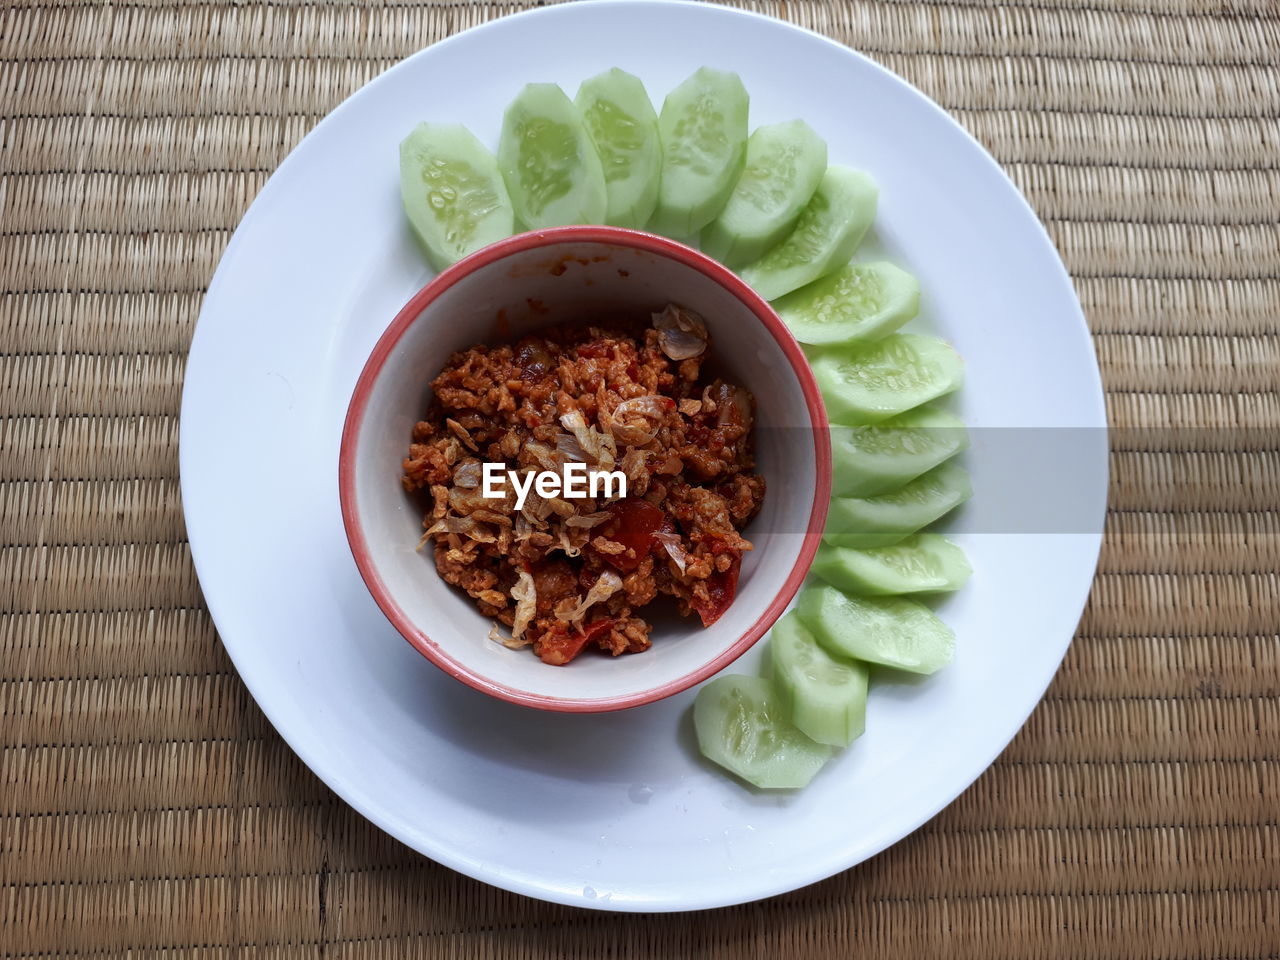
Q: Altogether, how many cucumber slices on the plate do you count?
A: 14